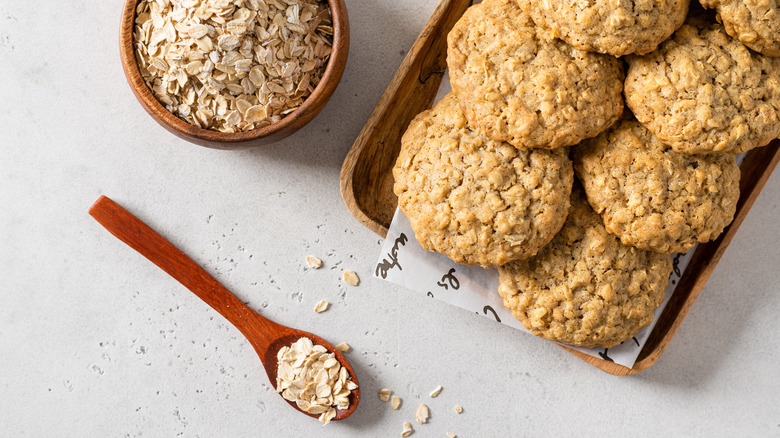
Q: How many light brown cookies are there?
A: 7